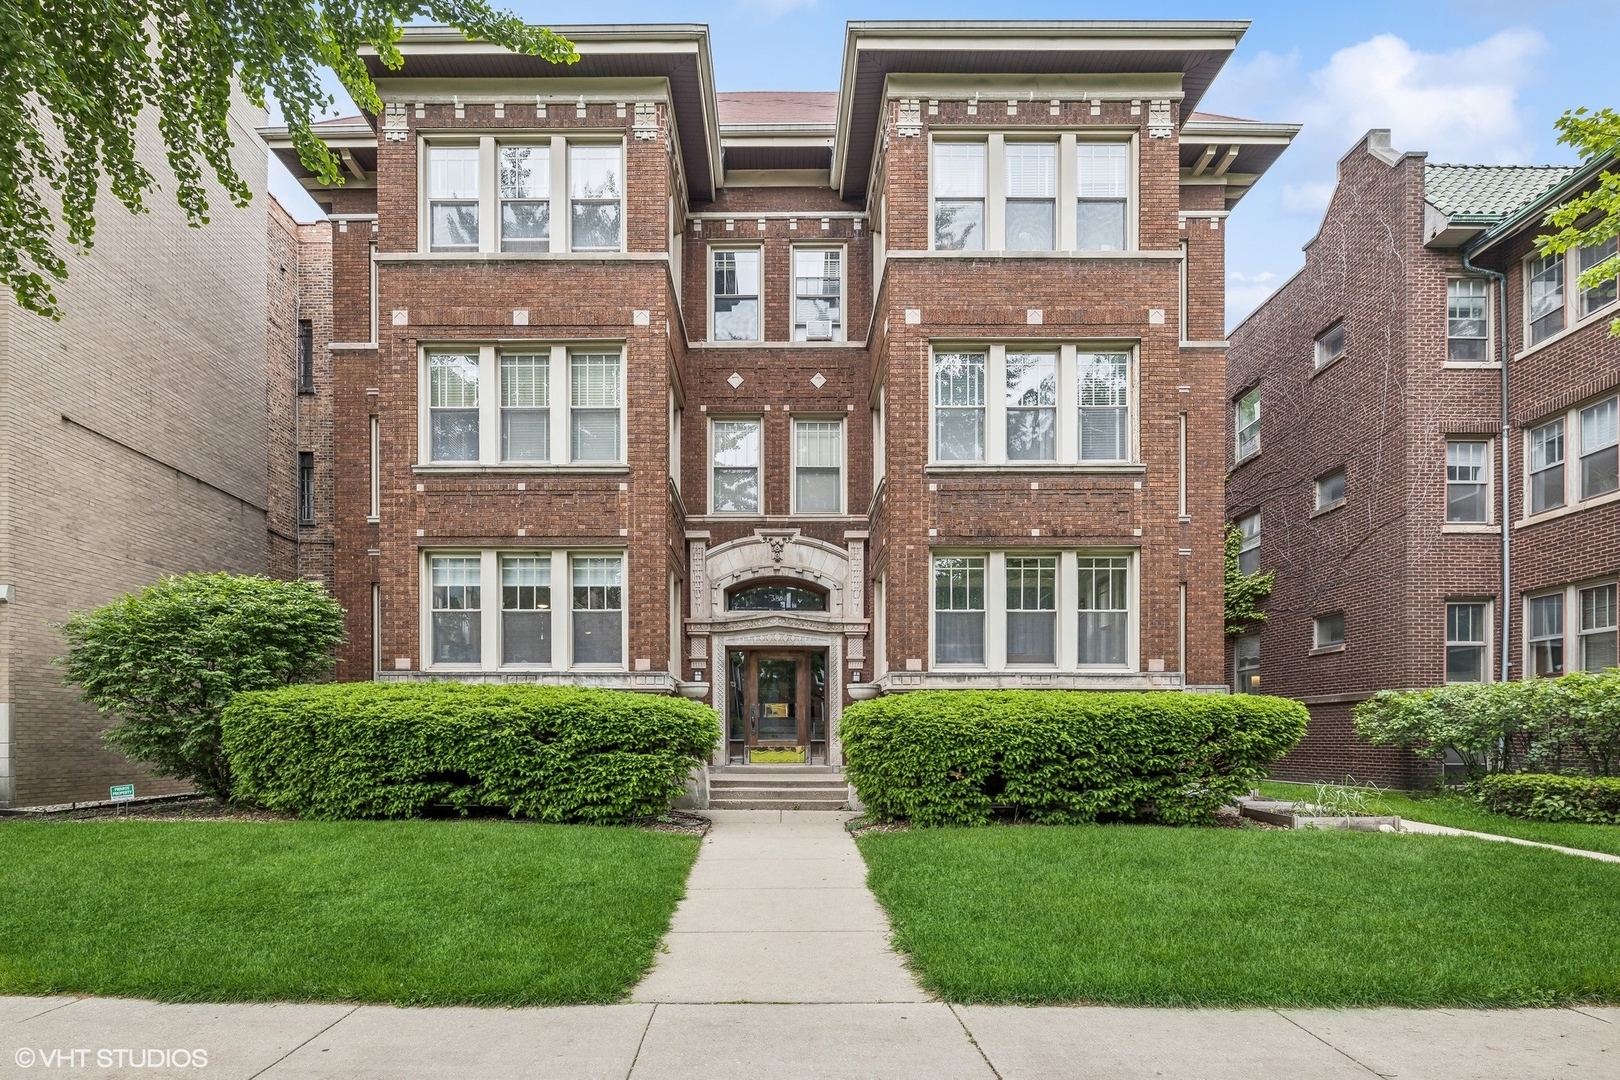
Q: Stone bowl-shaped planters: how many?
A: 2